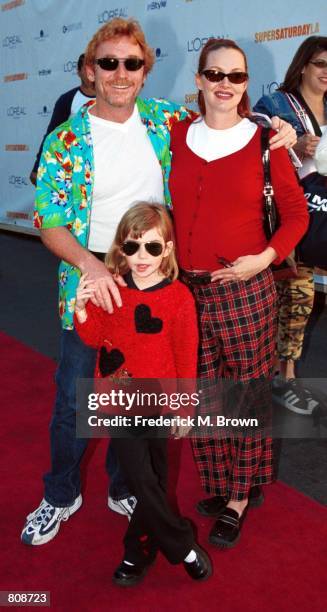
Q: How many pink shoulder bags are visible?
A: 0